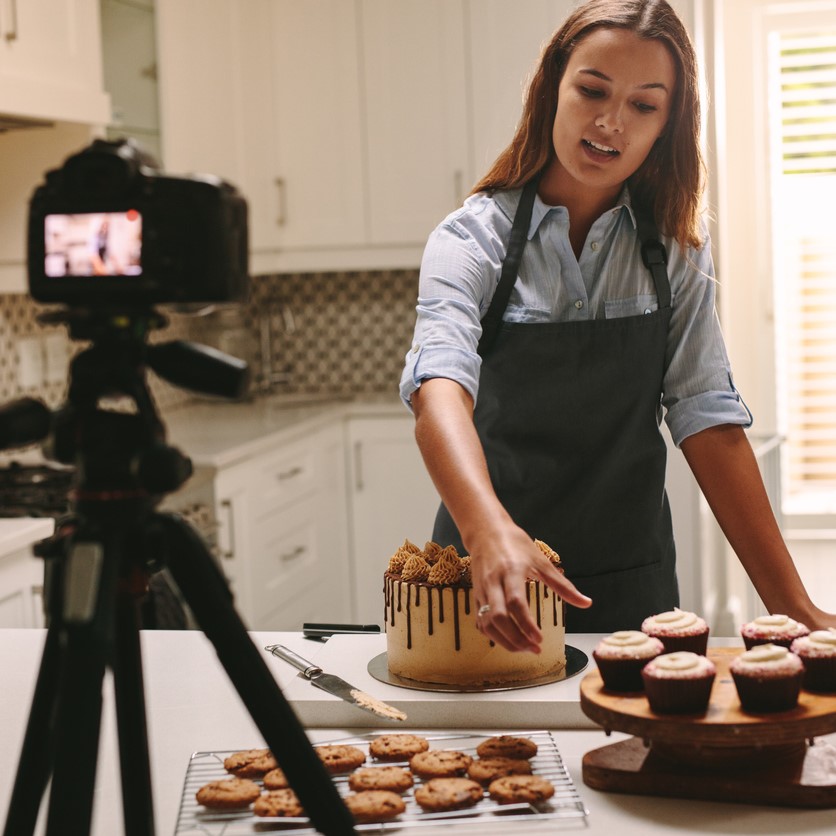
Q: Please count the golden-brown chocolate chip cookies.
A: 13